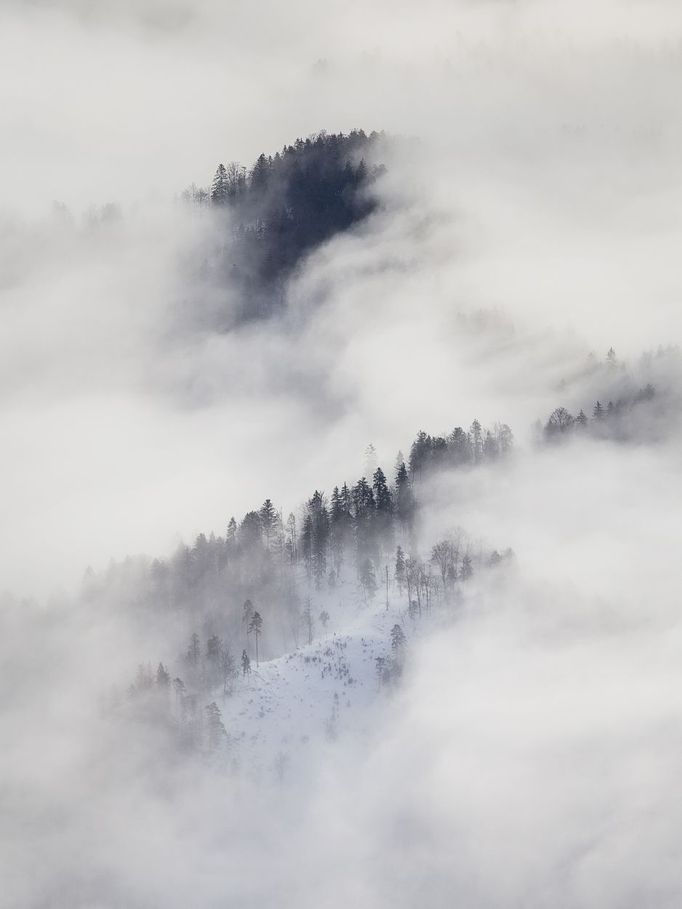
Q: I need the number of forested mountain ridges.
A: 2